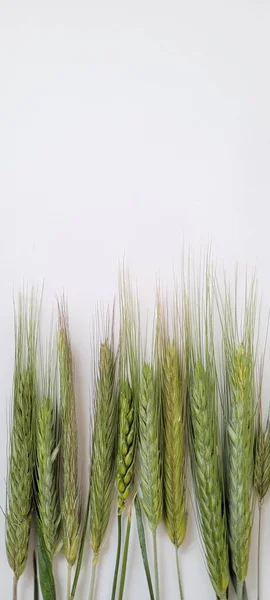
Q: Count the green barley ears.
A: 10